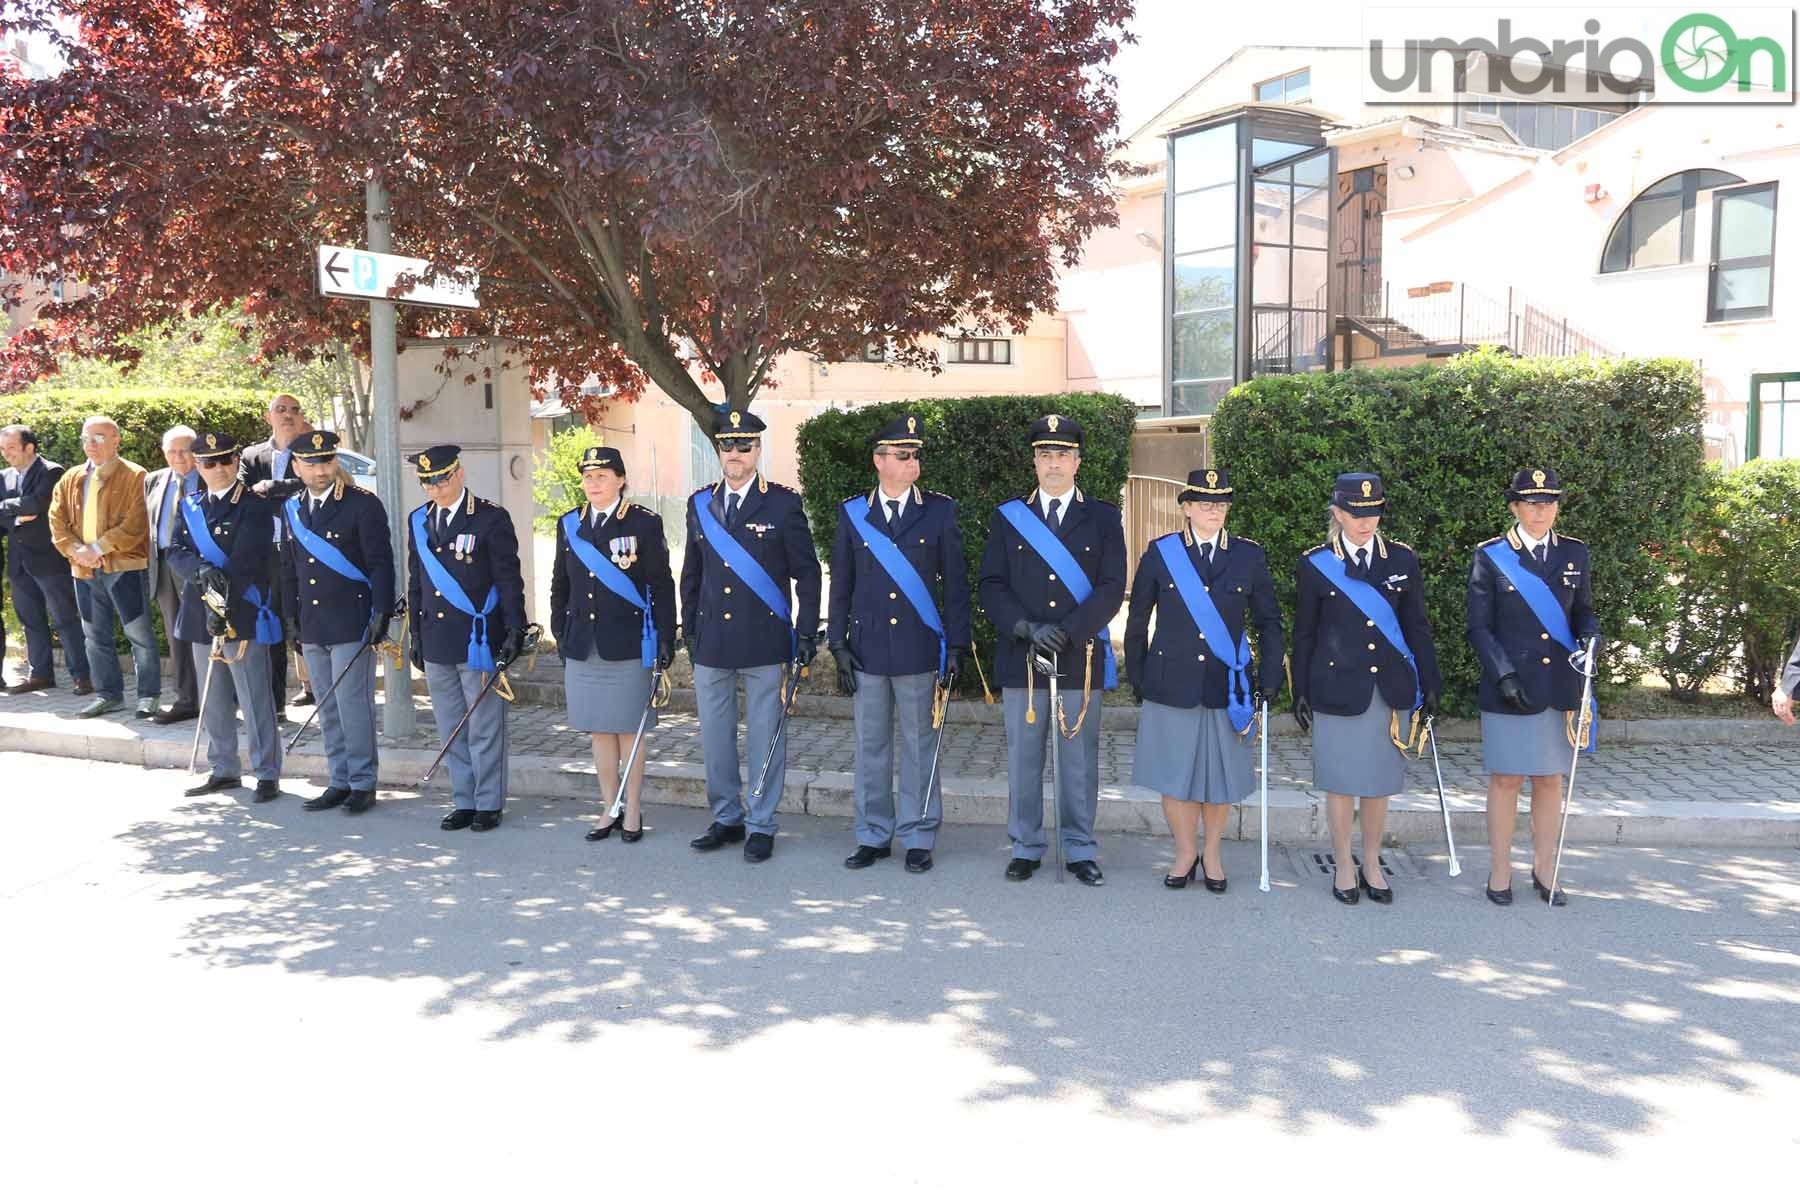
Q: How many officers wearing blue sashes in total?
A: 10